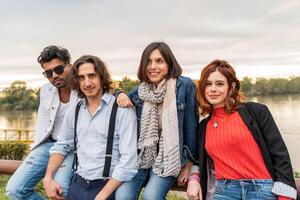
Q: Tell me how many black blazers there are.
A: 1